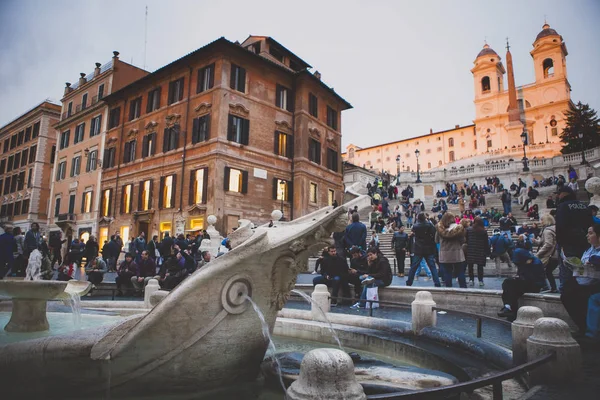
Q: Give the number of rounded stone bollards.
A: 6